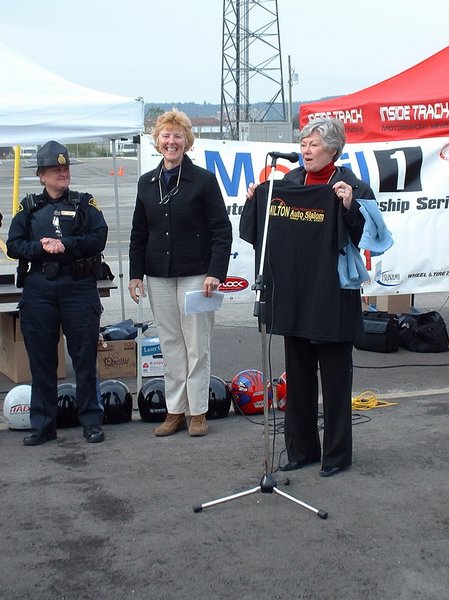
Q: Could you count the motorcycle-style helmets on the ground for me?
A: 7